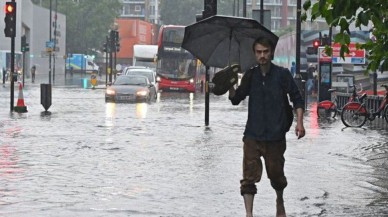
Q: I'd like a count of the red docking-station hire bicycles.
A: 2